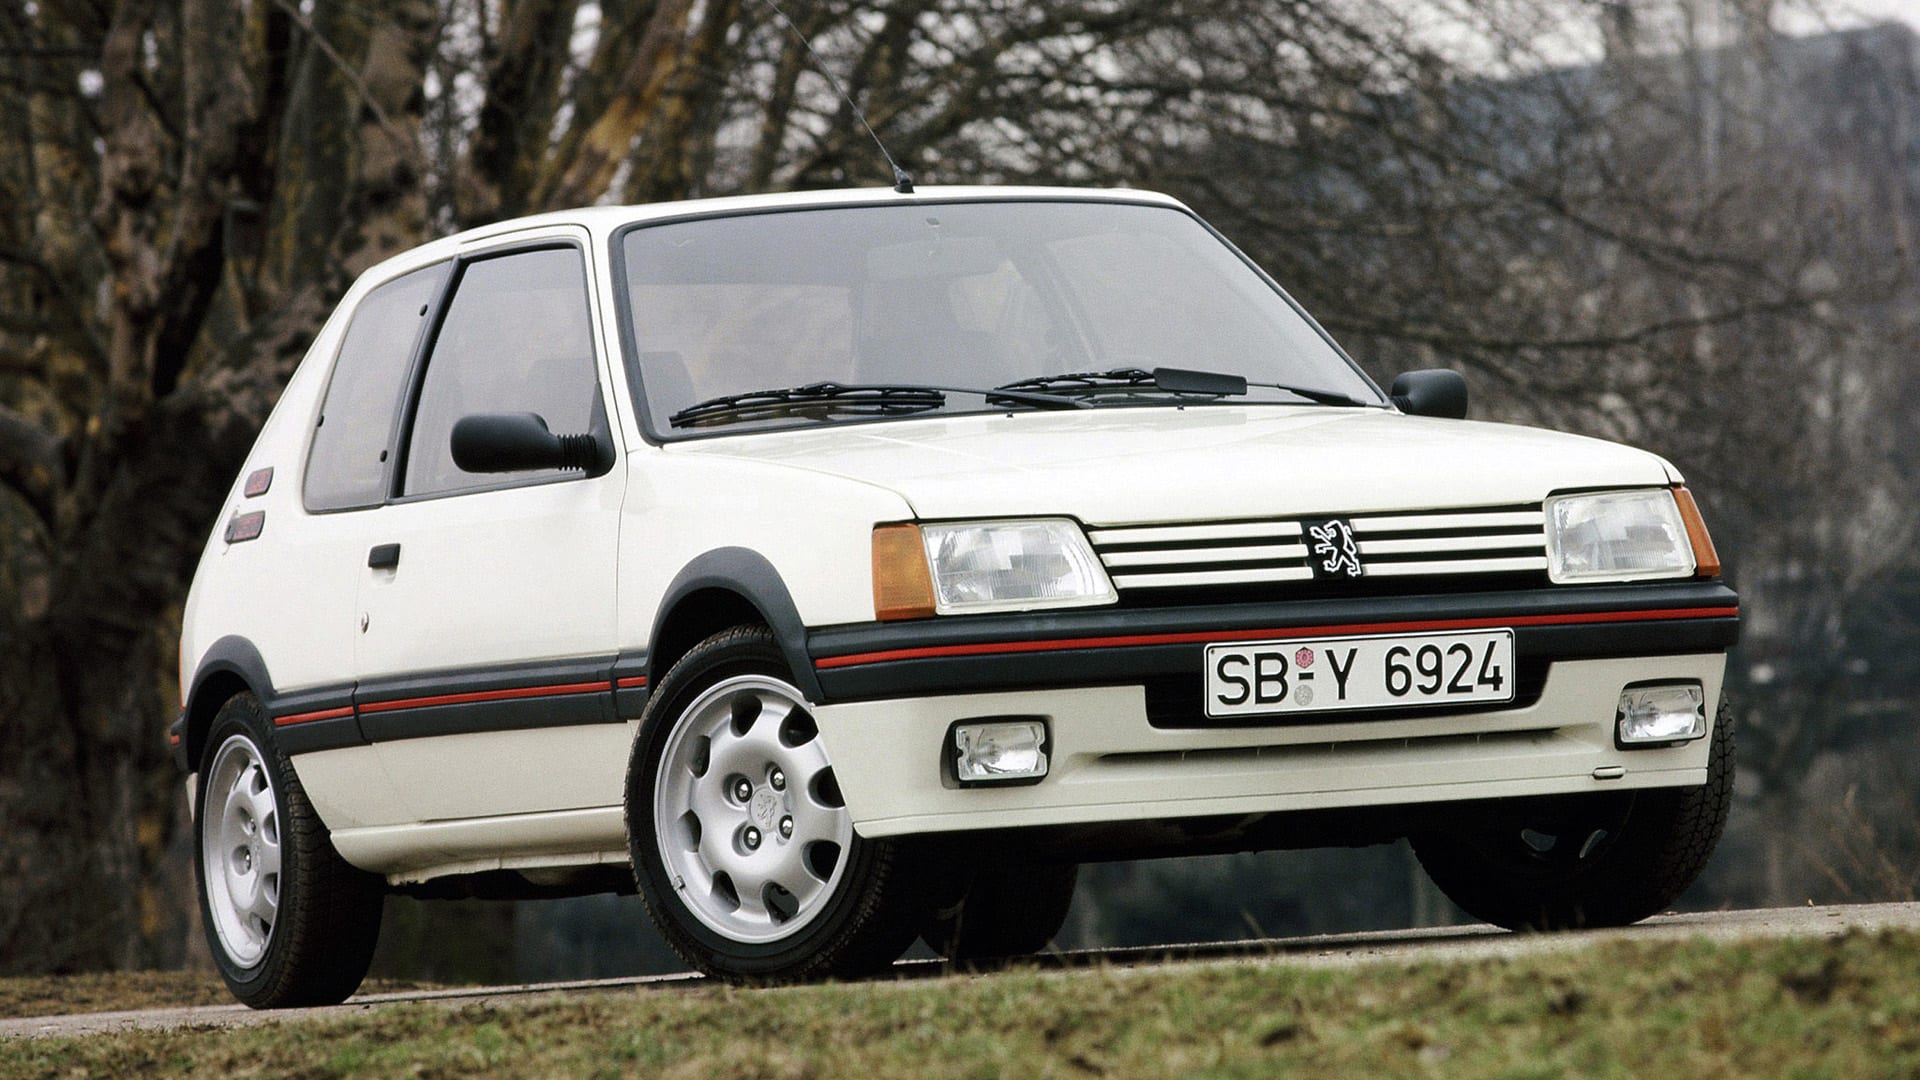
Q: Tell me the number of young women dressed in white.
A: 0